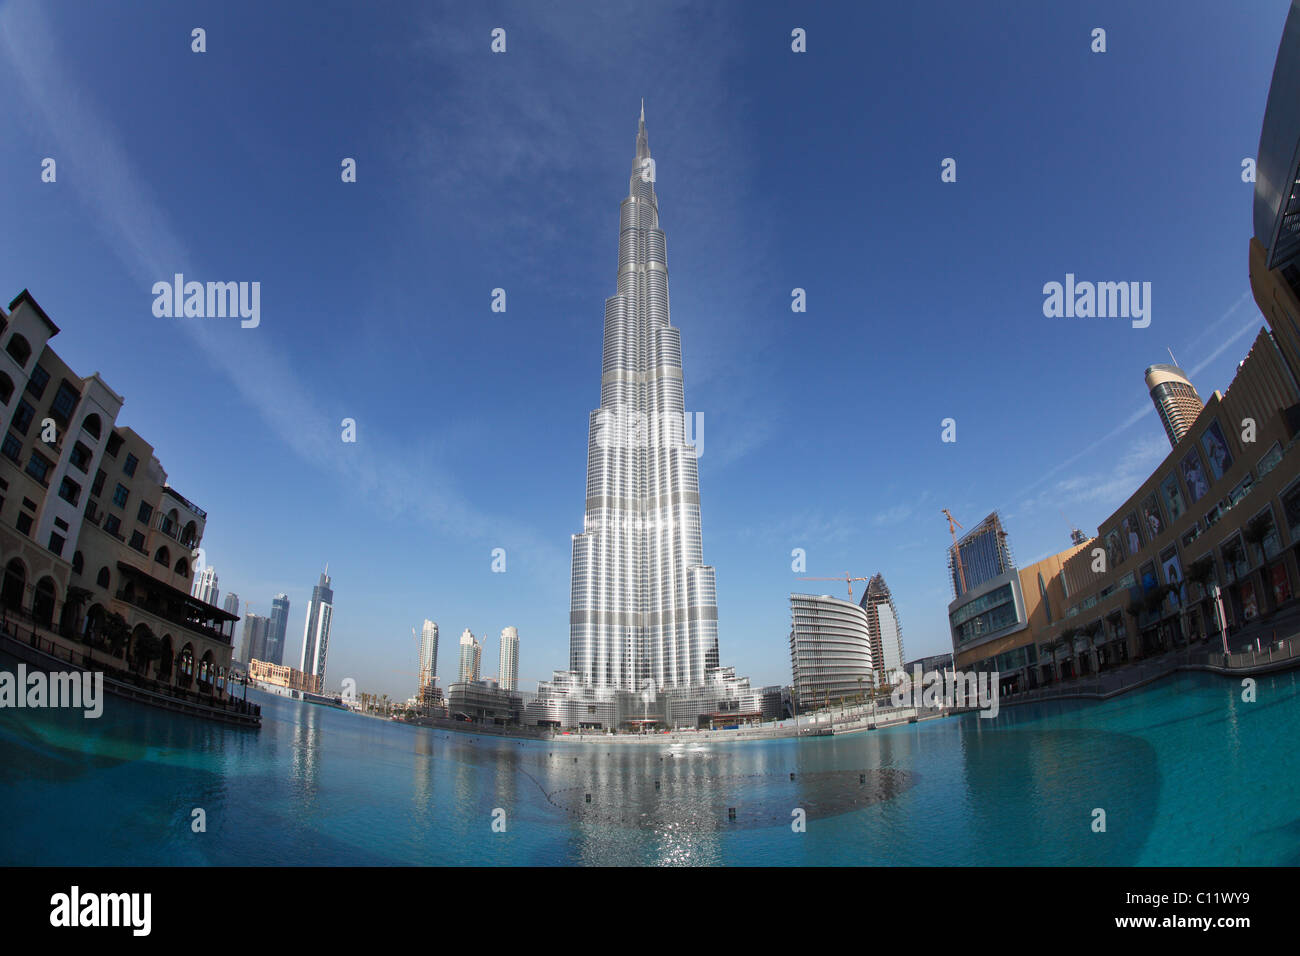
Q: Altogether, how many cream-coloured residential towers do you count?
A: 3